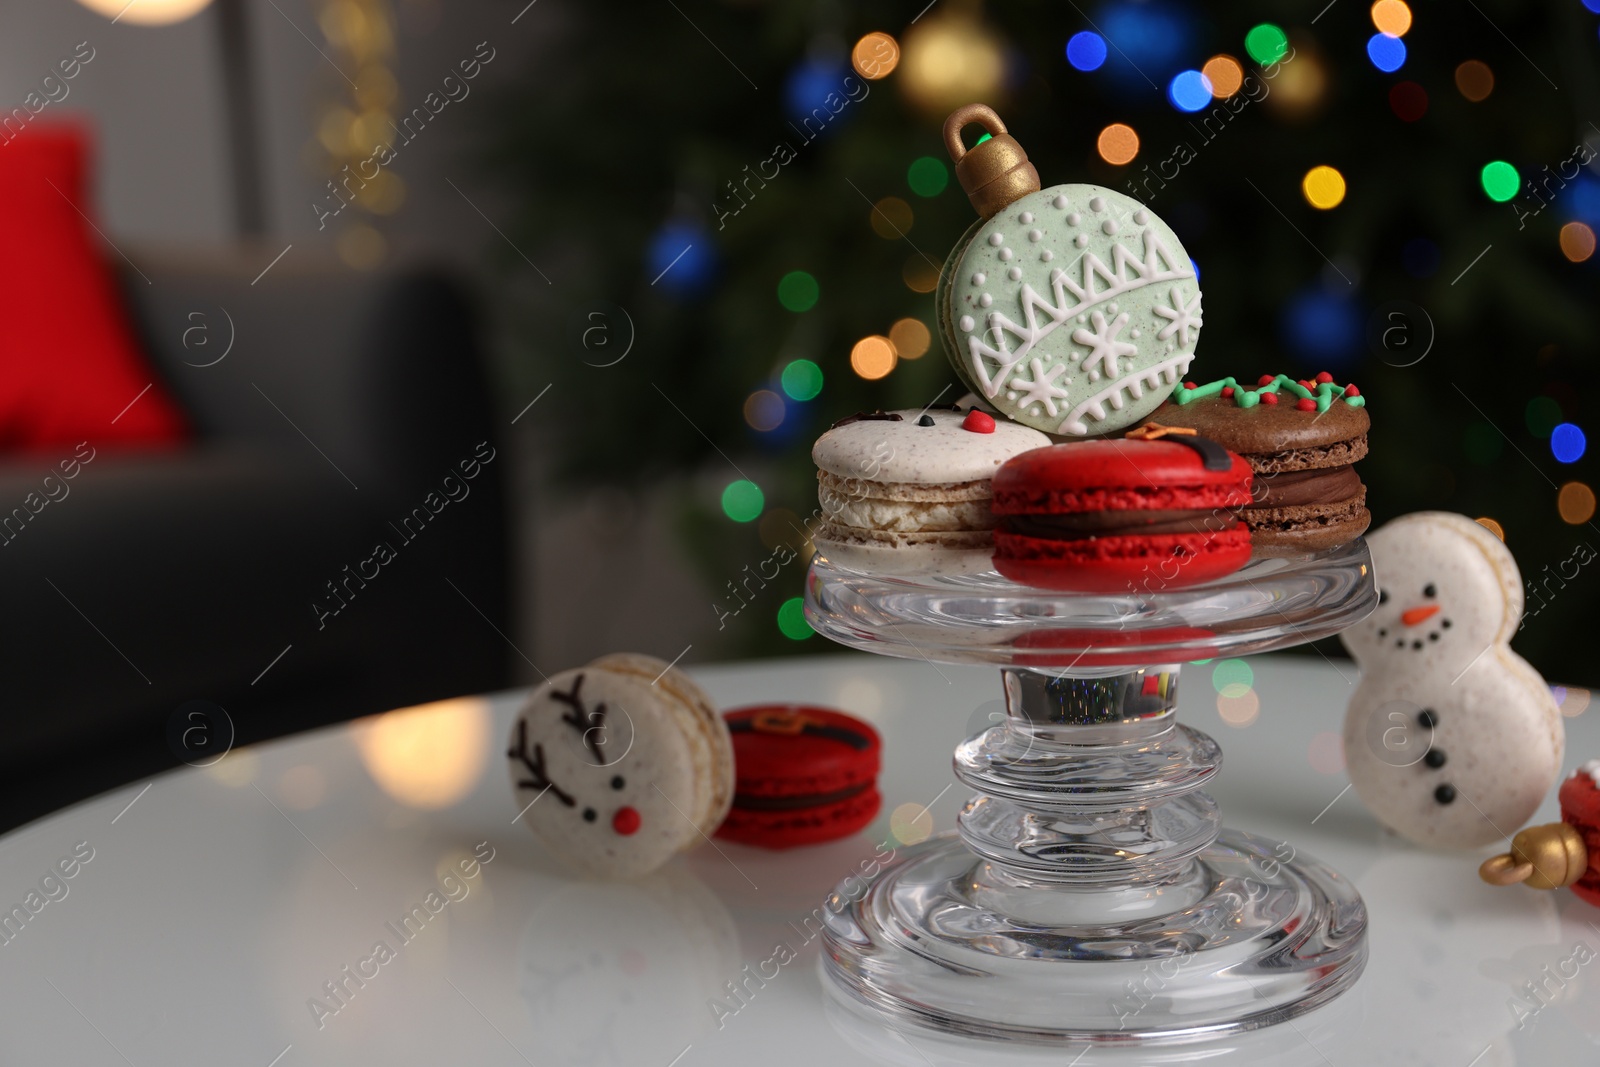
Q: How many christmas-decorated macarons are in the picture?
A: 8